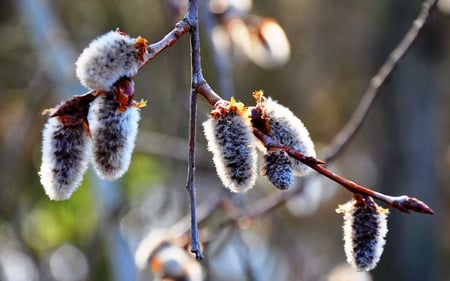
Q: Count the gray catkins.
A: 7